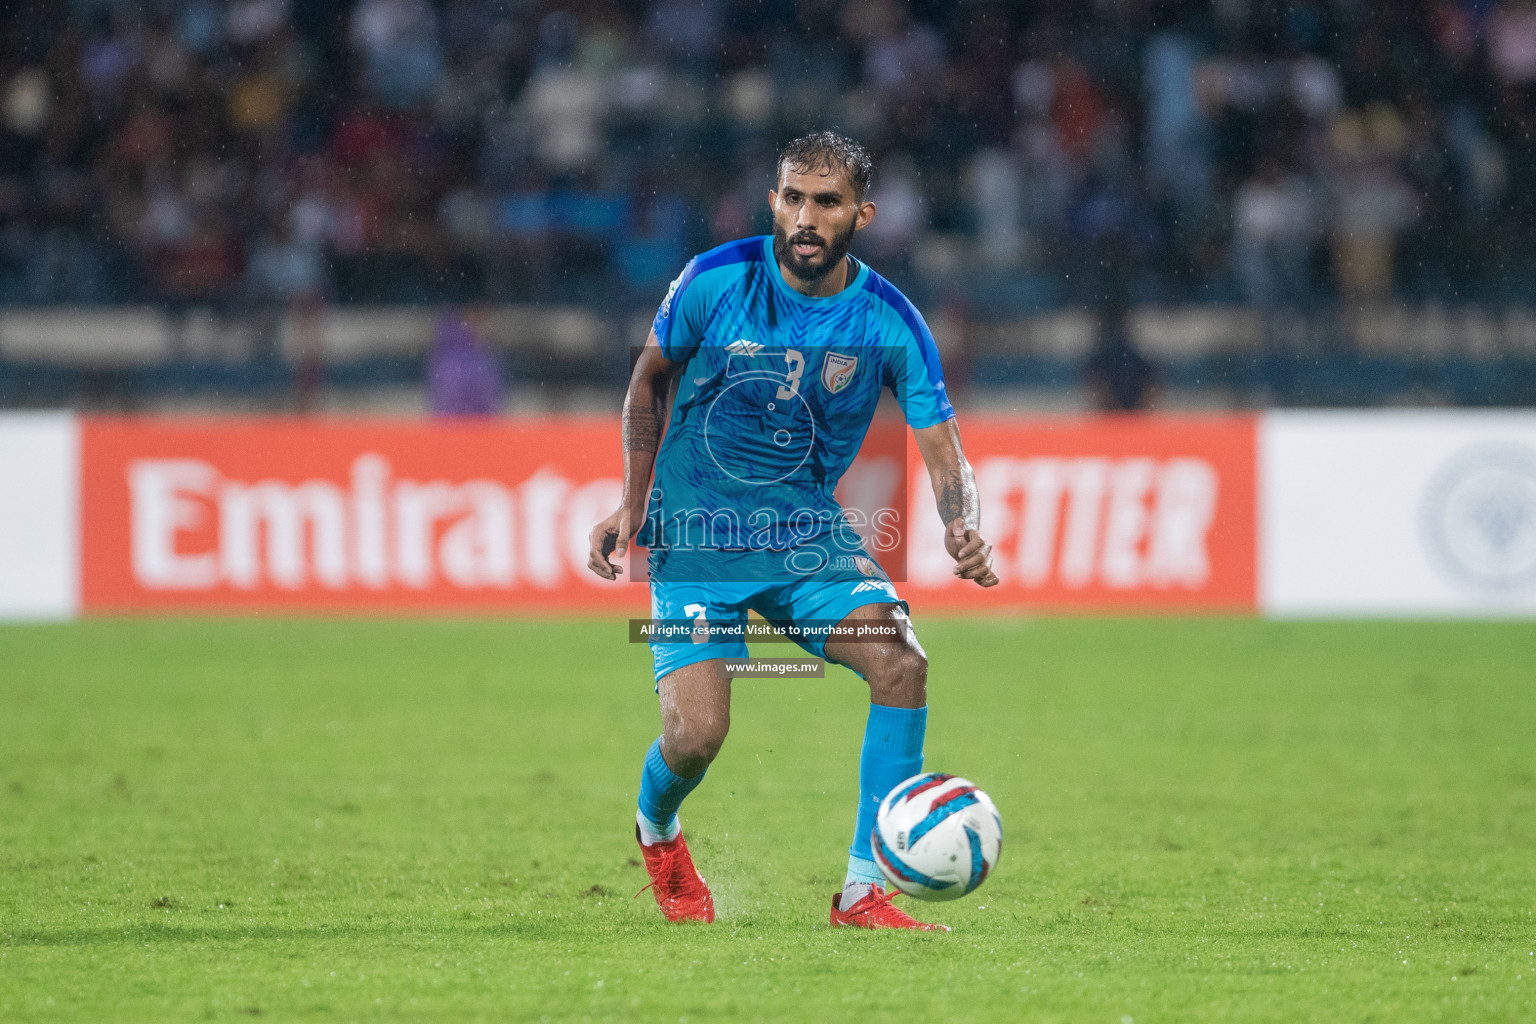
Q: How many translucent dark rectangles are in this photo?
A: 3